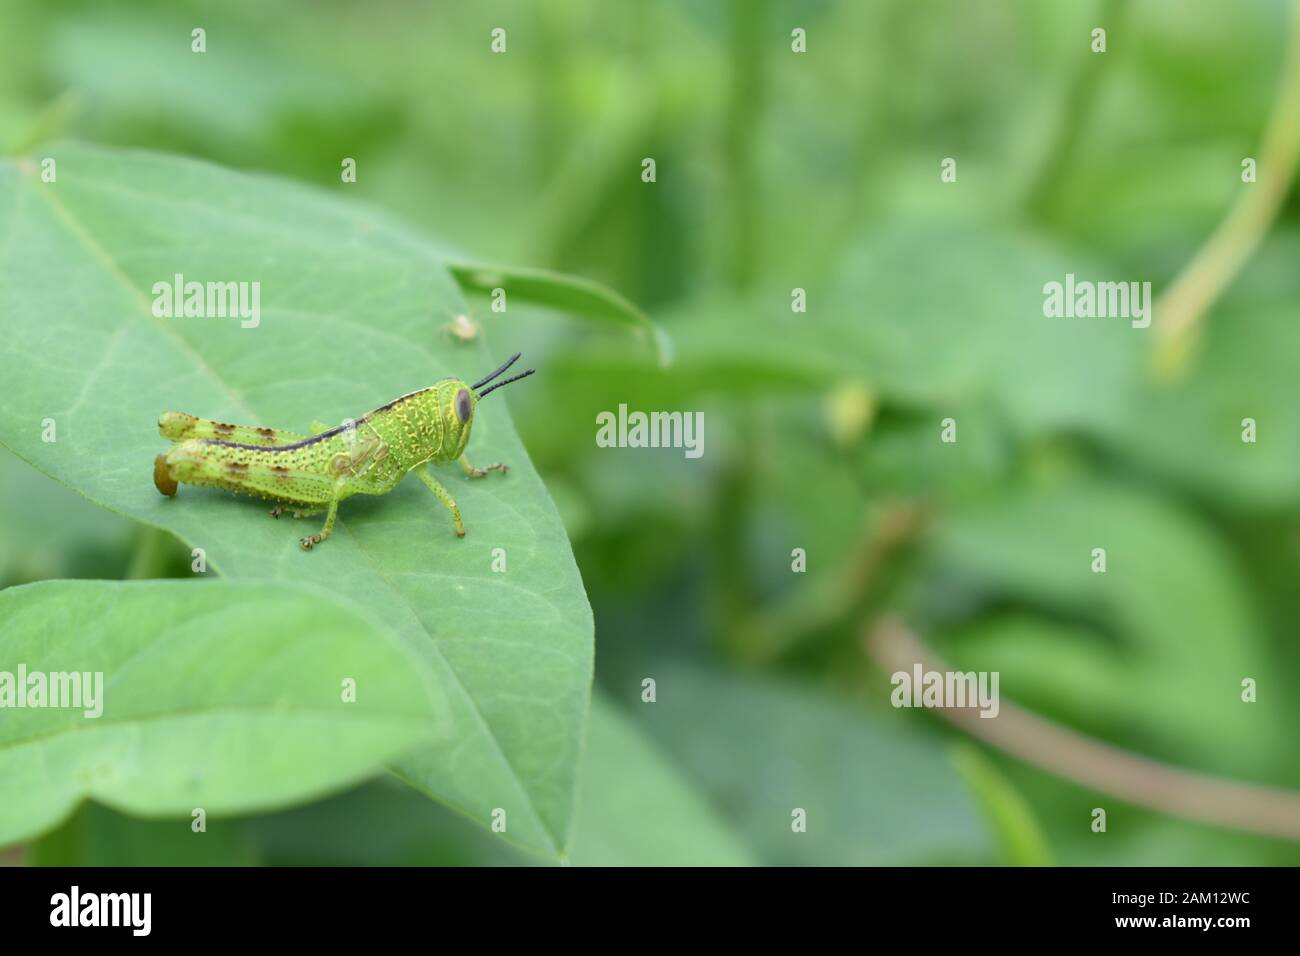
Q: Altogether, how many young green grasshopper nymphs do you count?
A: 1